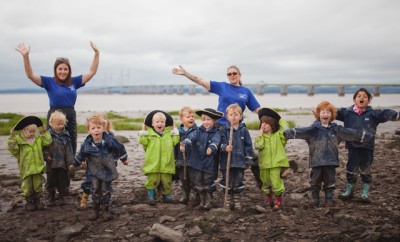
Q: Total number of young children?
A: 11